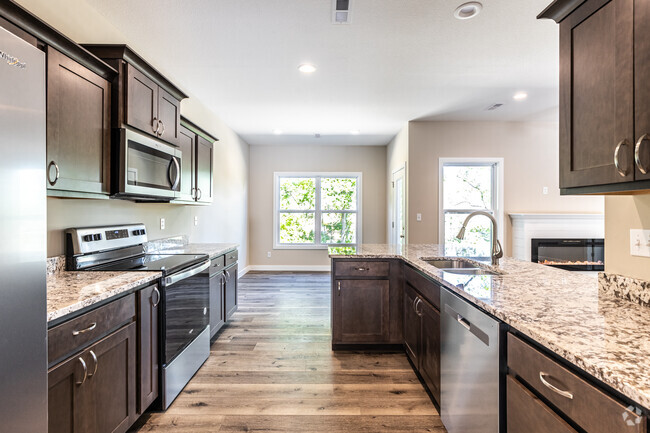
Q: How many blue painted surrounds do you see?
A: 0